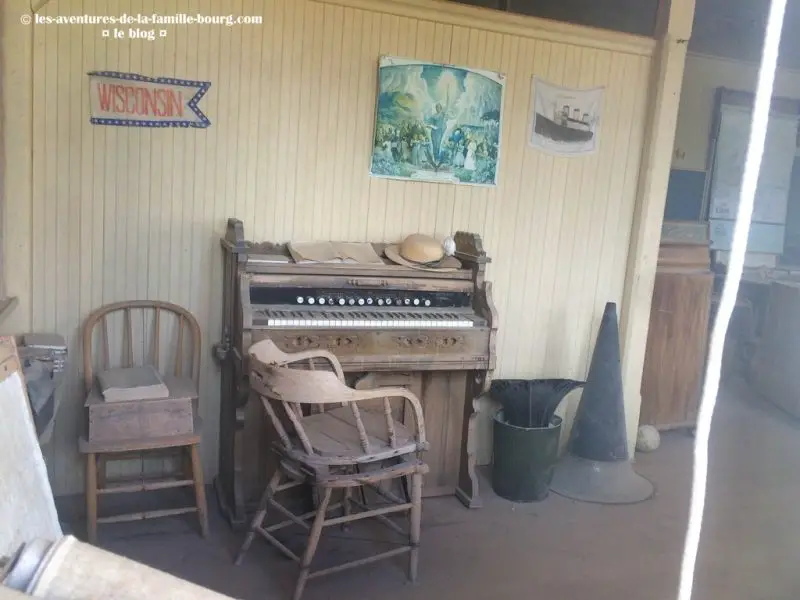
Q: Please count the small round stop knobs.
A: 14